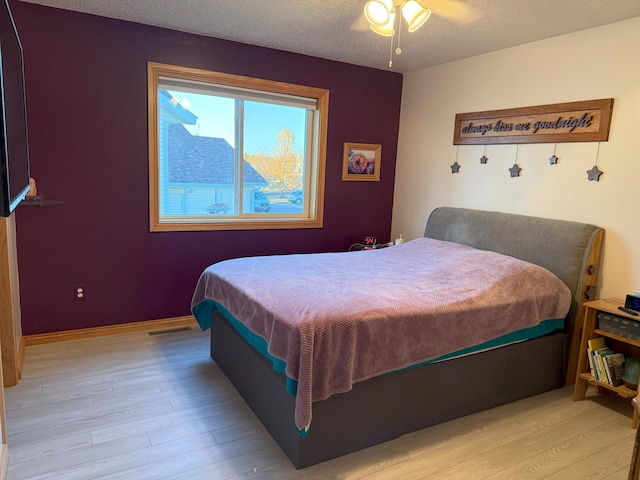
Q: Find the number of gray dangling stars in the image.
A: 5